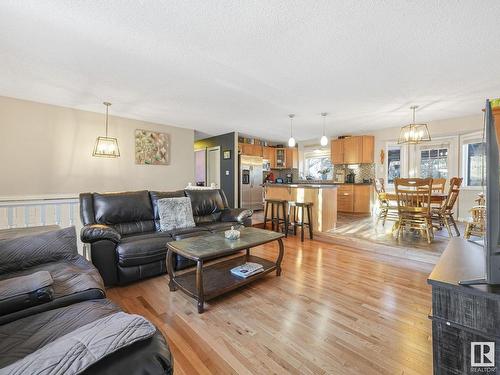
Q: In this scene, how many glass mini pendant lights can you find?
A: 2